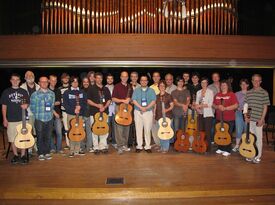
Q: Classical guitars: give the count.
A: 10